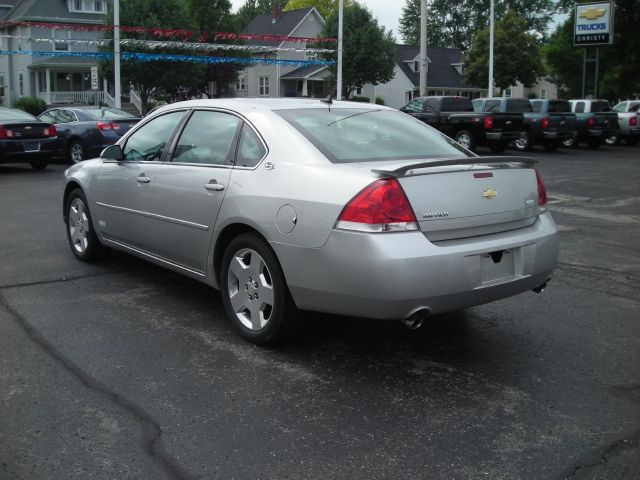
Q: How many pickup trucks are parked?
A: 5